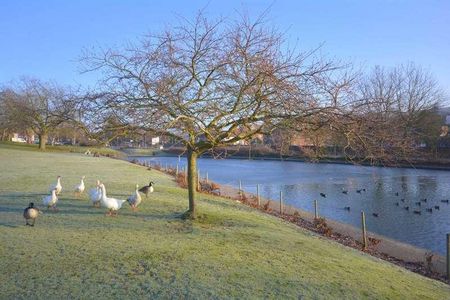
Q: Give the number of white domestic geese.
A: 6